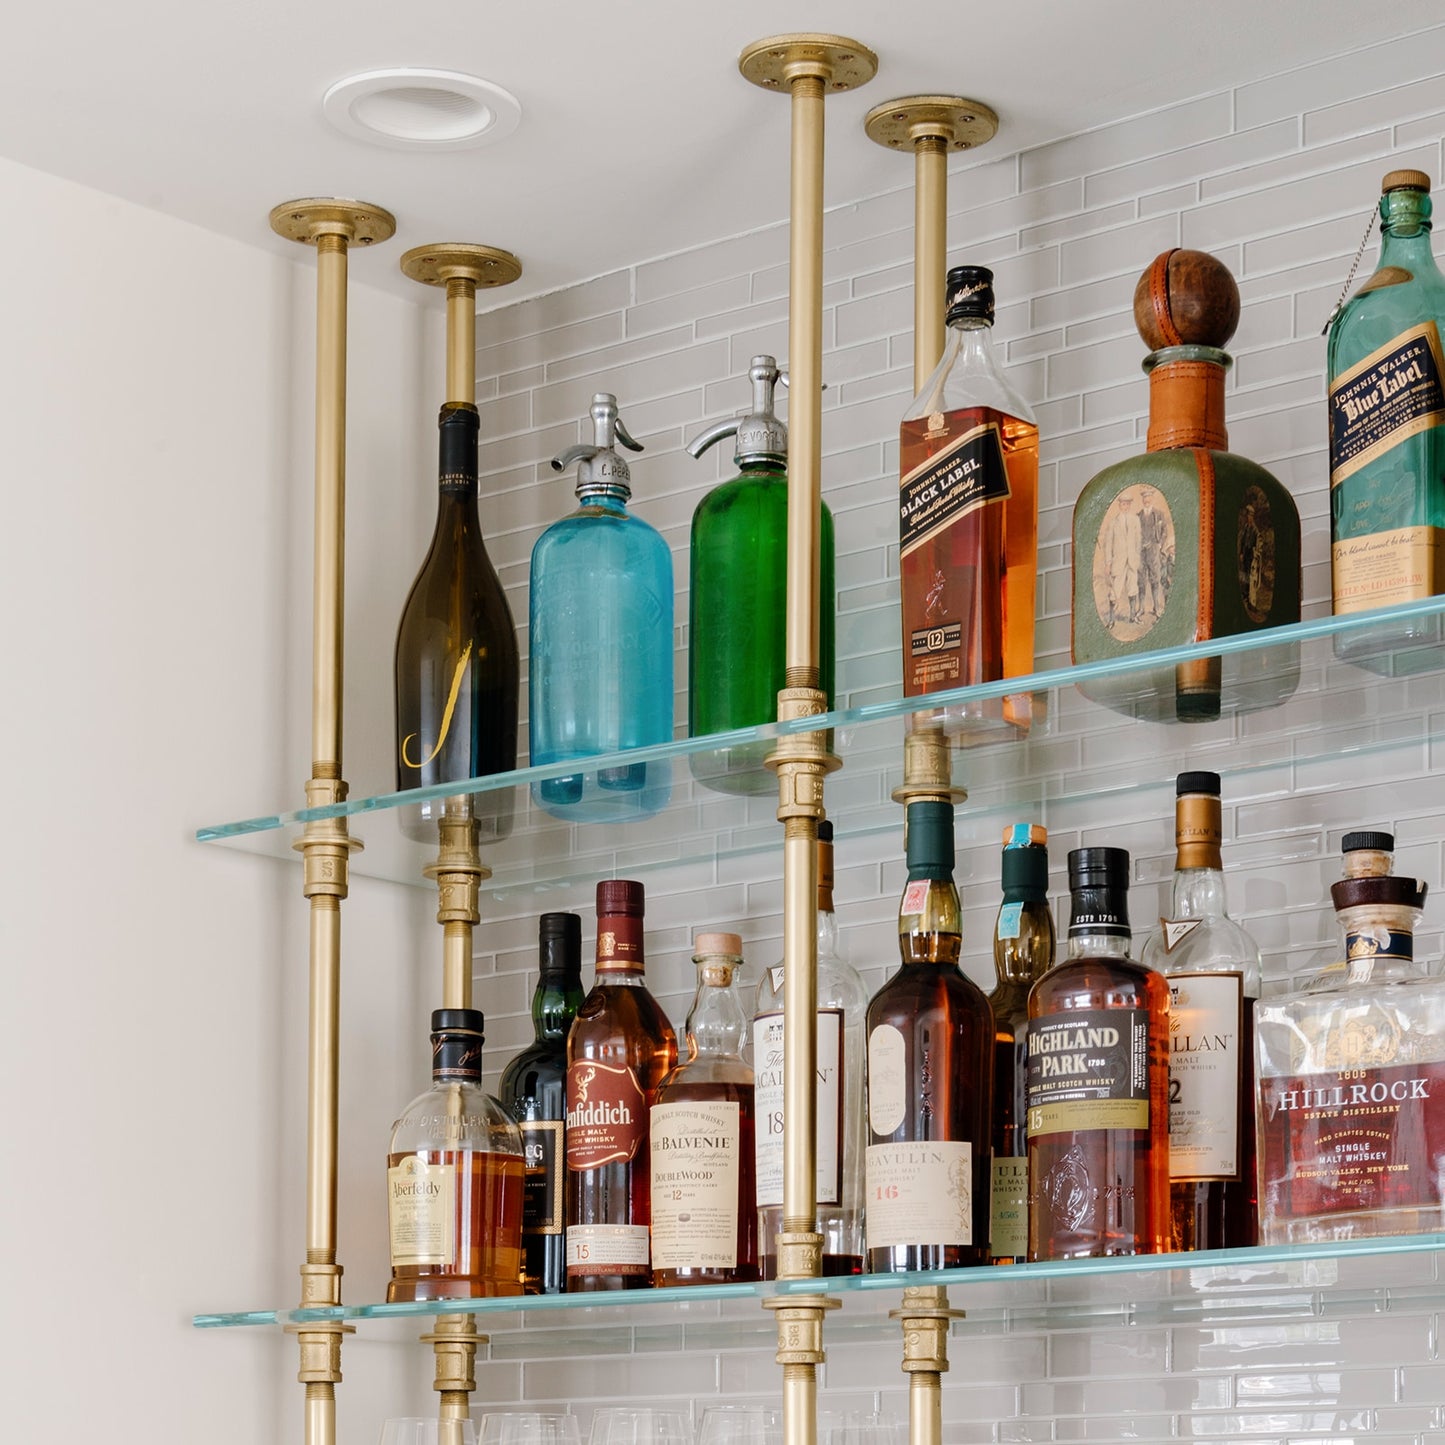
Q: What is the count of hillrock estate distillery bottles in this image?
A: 1